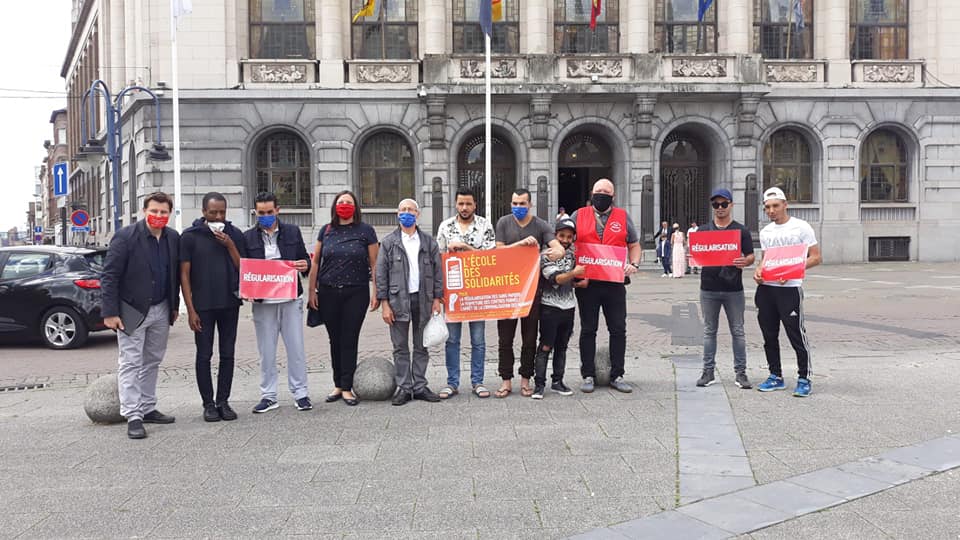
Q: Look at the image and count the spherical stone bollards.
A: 3